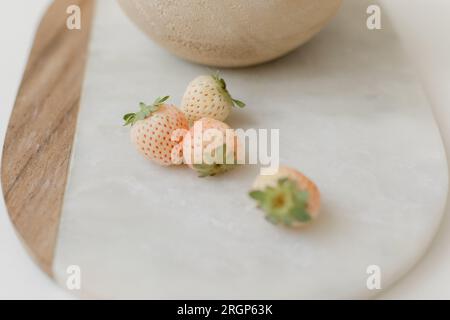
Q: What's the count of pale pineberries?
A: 4